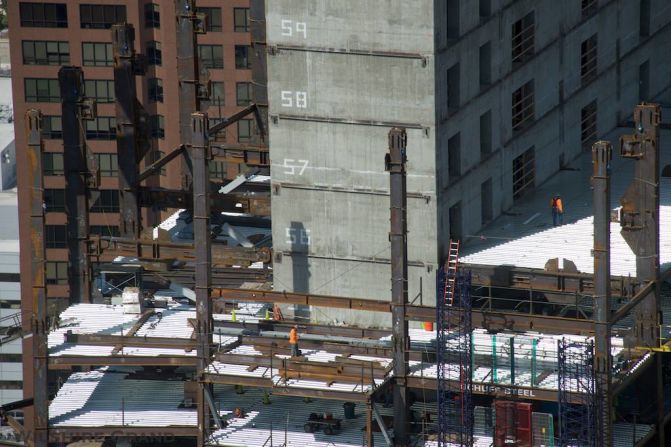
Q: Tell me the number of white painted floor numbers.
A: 4